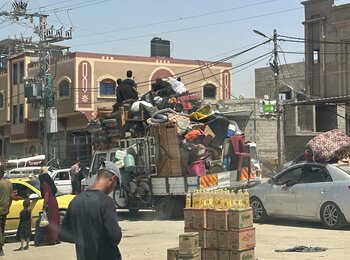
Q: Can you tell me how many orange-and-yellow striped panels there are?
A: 2